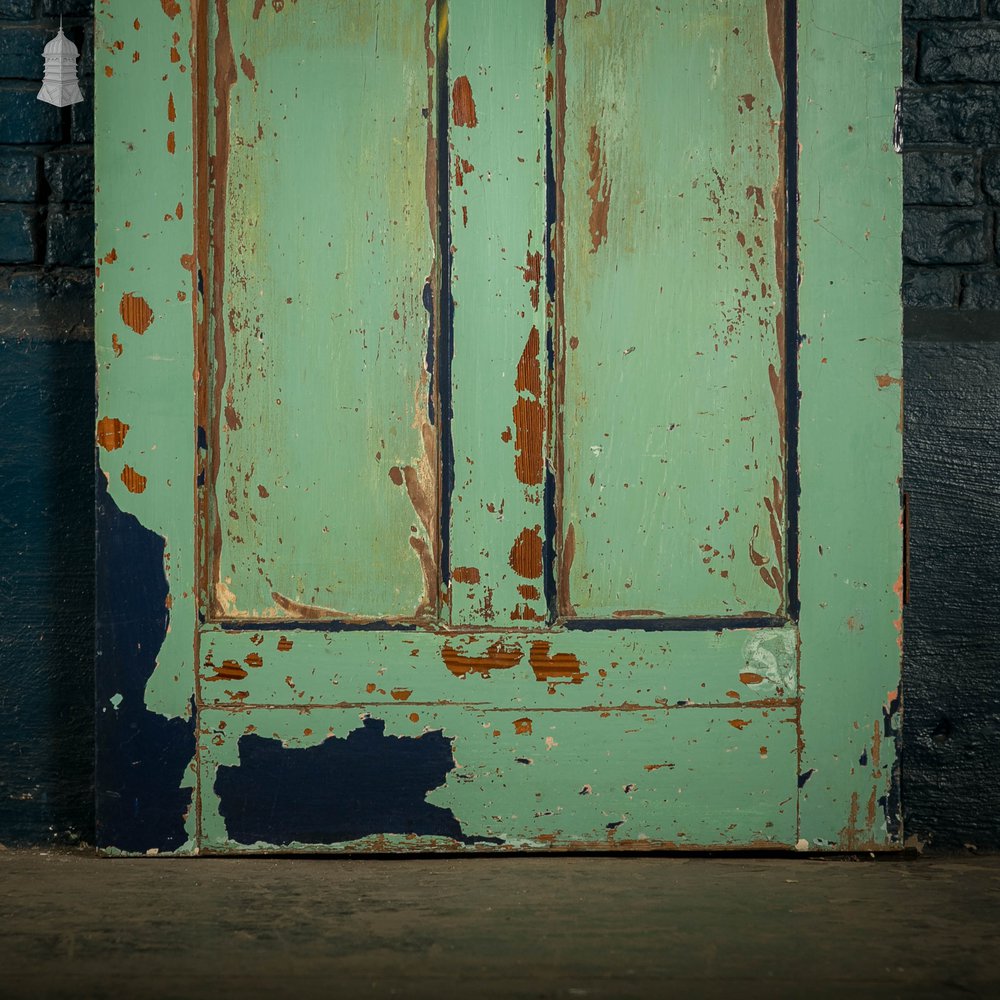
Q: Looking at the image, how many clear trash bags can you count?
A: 0